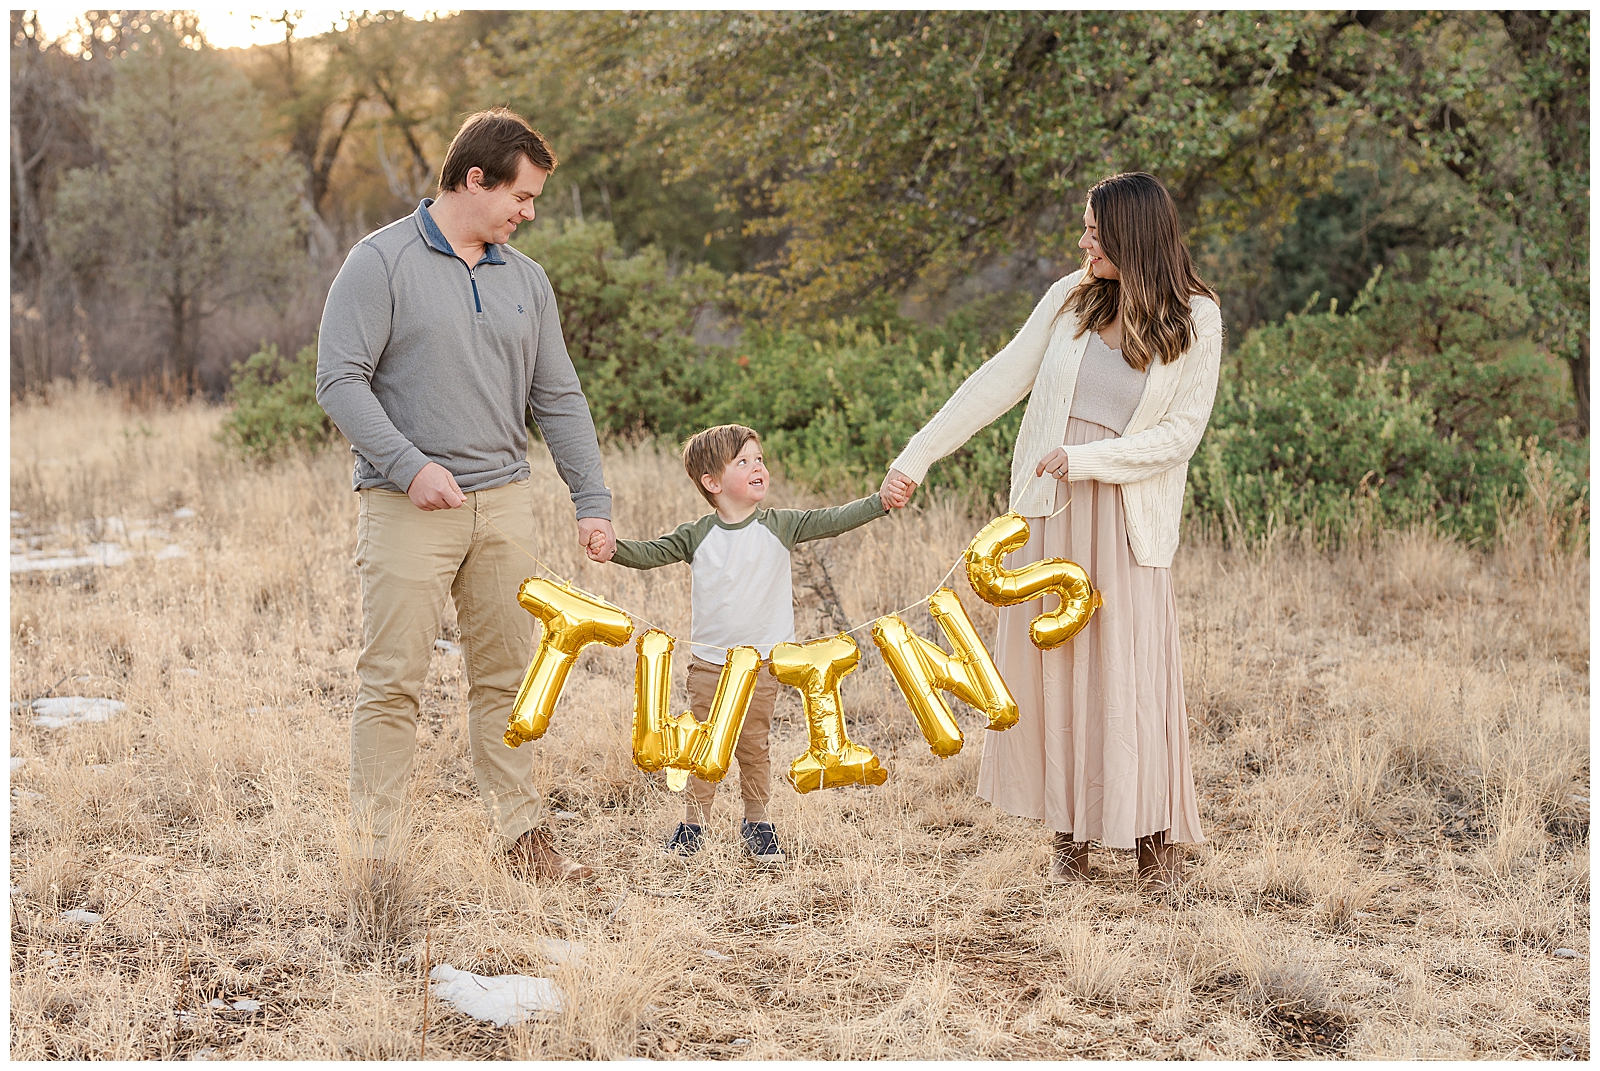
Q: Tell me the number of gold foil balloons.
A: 5